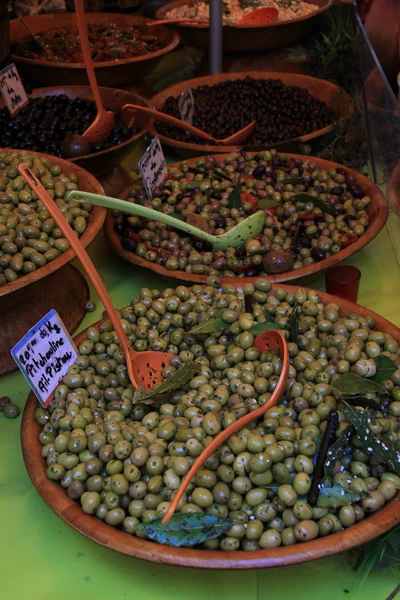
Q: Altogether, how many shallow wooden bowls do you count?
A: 7